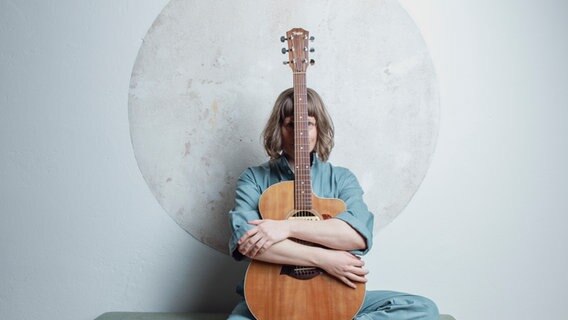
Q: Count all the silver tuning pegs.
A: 6